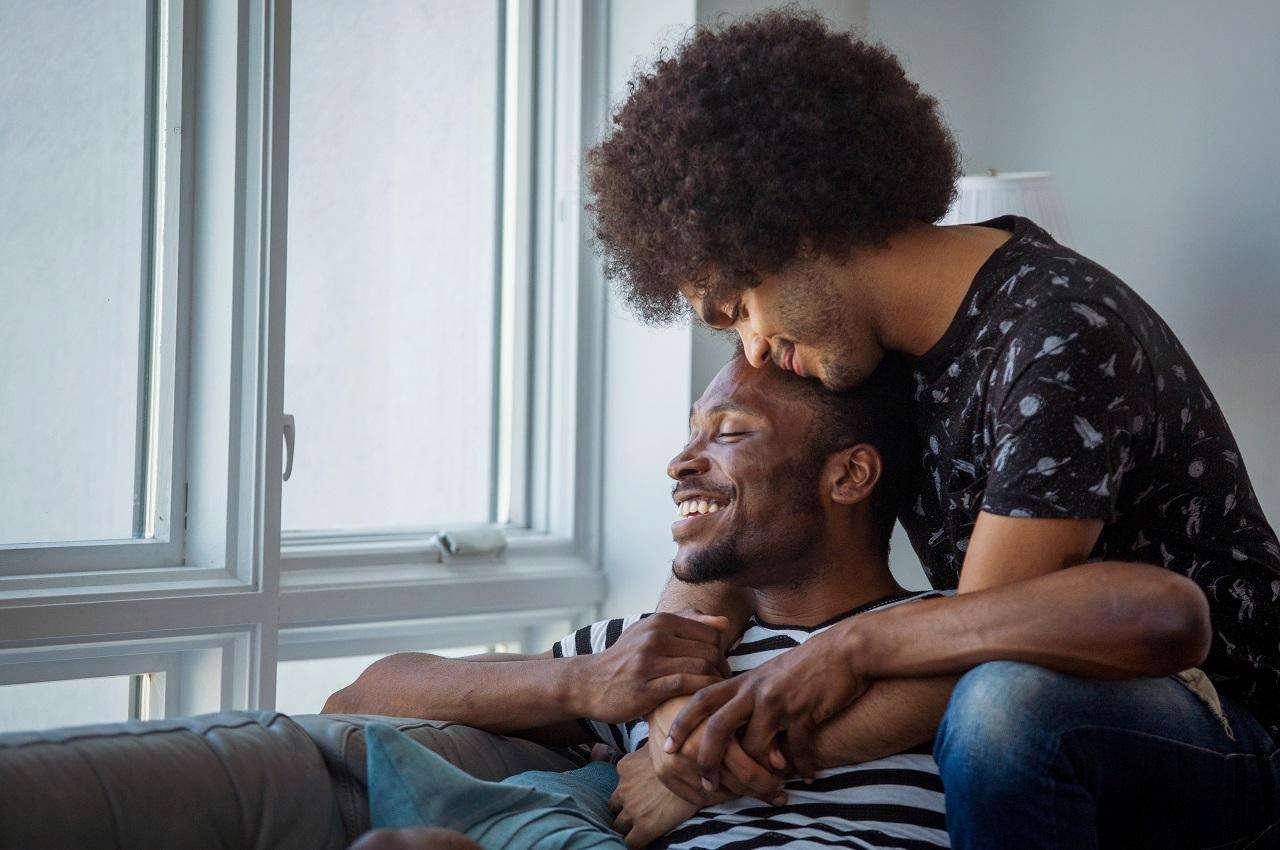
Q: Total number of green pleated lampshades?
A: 0